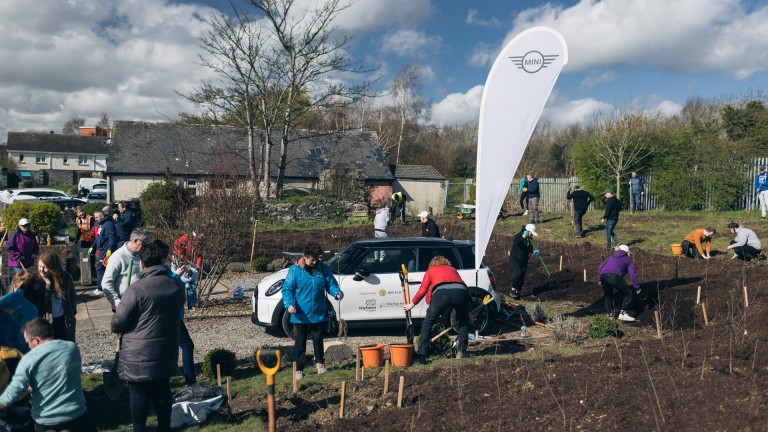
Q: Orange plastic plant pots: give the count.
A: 3